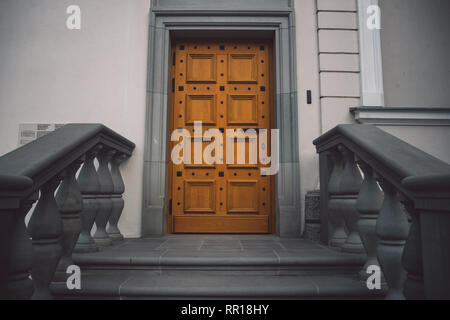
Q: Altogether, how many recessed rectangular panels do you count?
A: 8